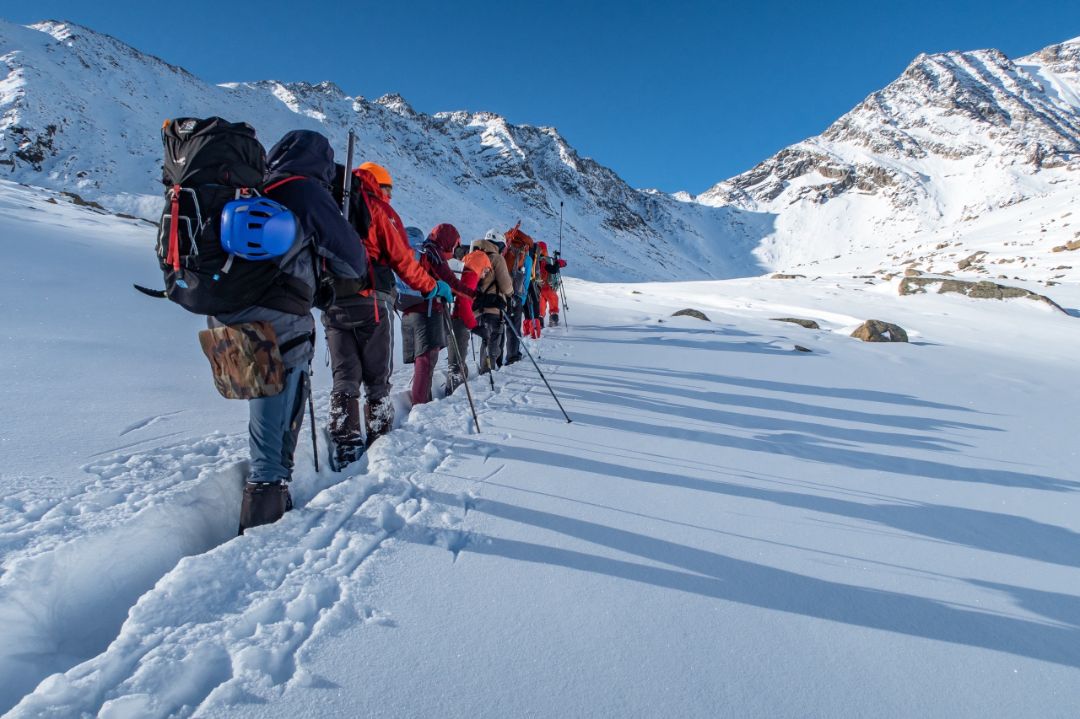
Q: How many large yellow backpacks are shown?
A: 0